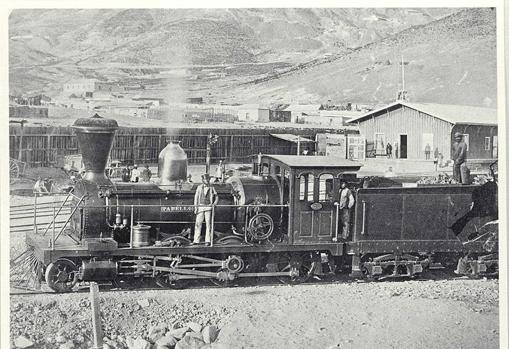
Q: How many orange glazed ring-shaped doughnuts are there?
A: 0